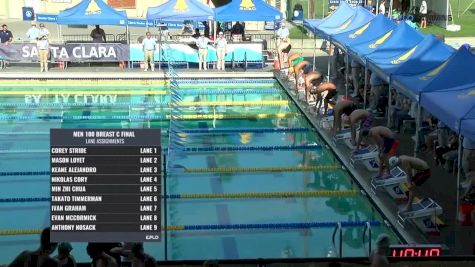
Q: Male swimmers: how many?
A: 9